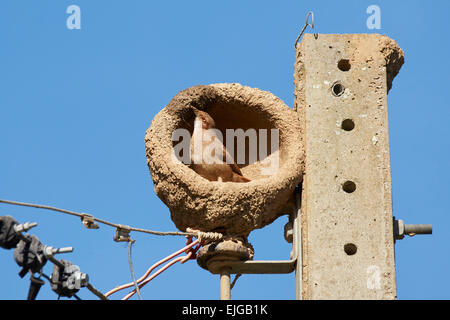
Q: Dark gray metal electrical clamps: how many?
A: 3